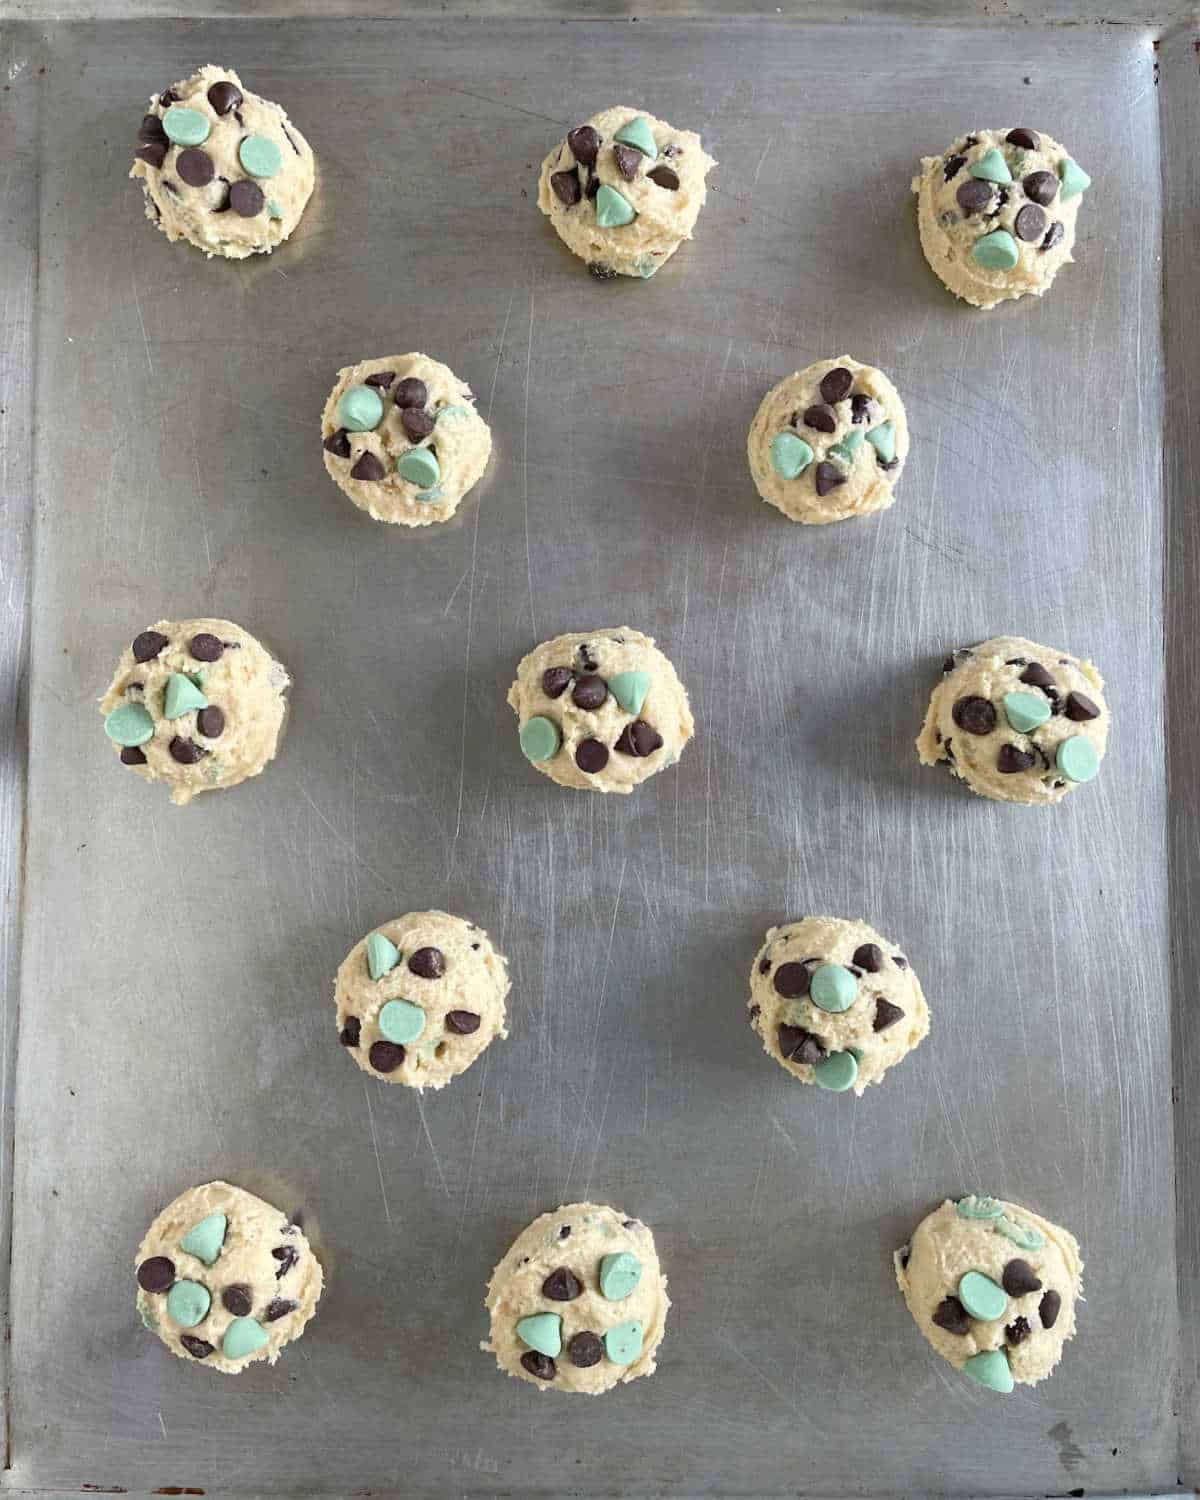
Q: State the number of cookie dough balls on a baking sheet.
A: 13